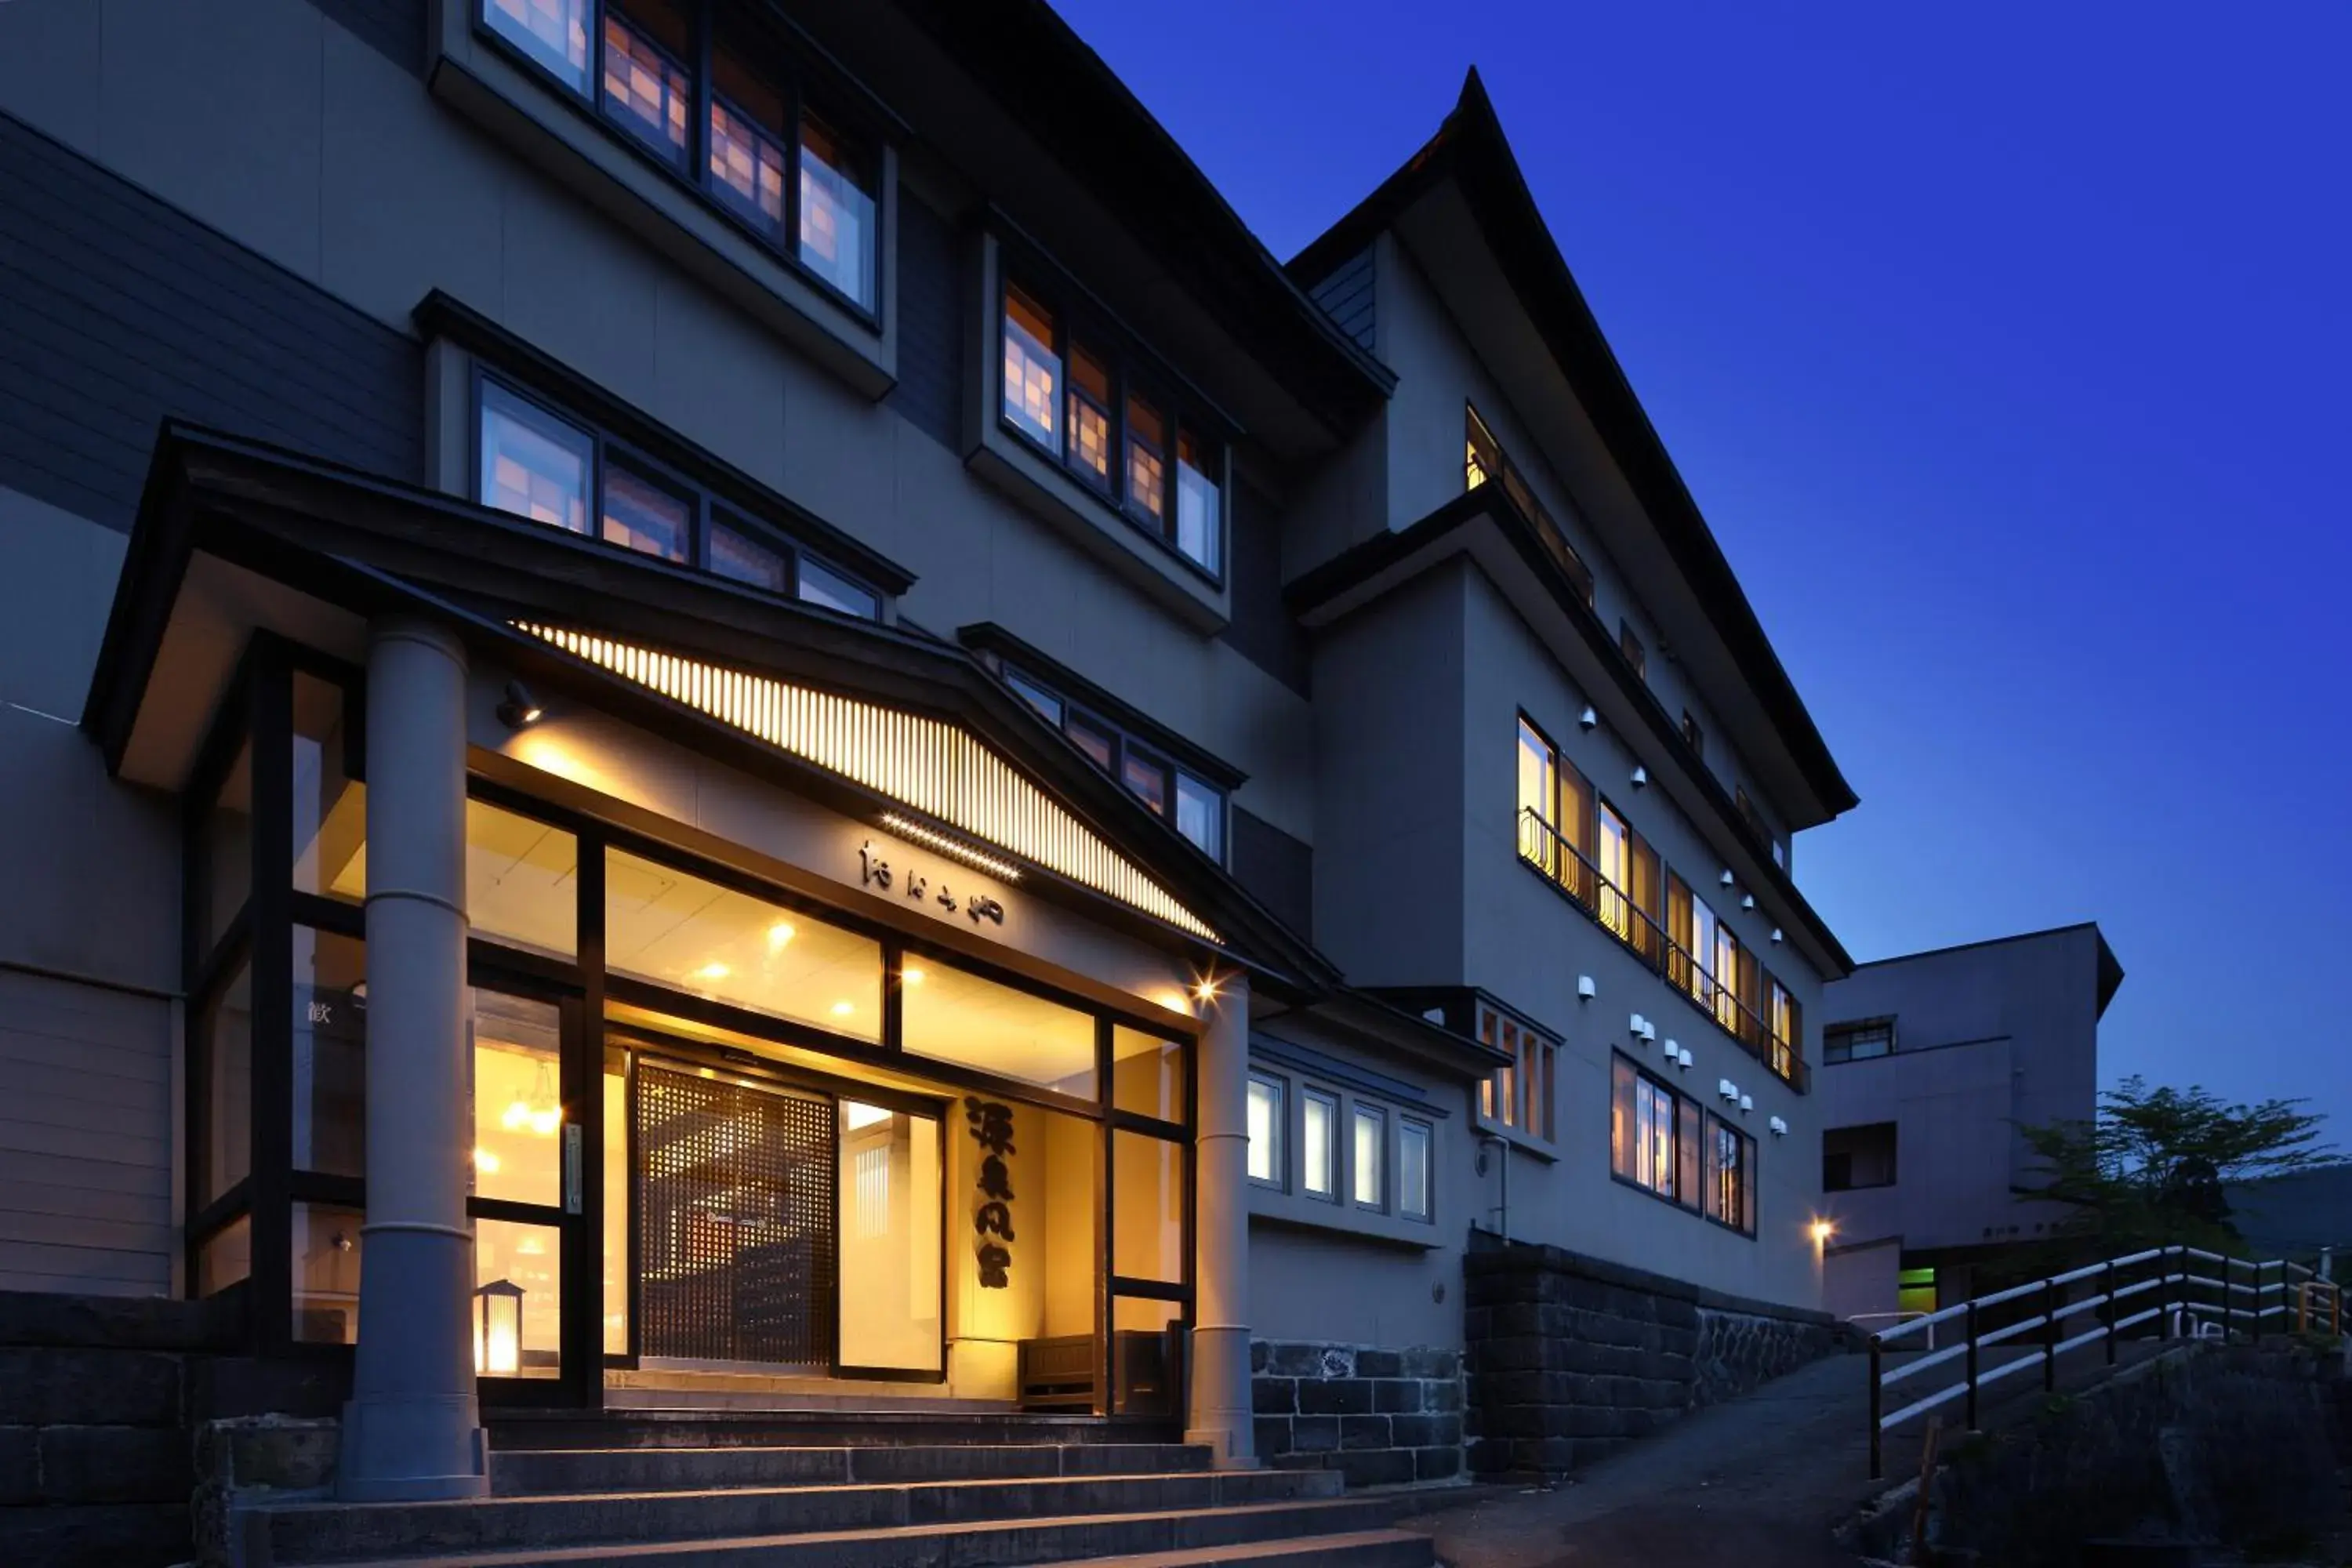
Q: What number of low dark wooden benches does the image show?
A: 1